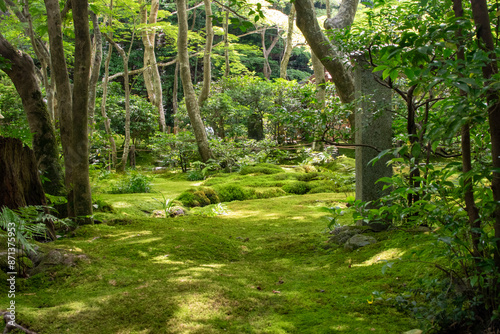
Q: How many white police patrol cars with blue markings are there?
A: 0